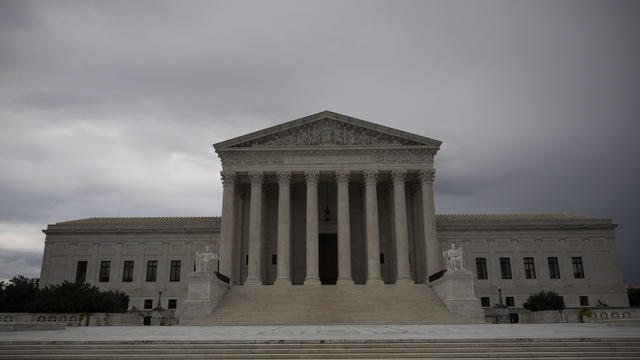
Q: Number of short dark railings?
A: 2